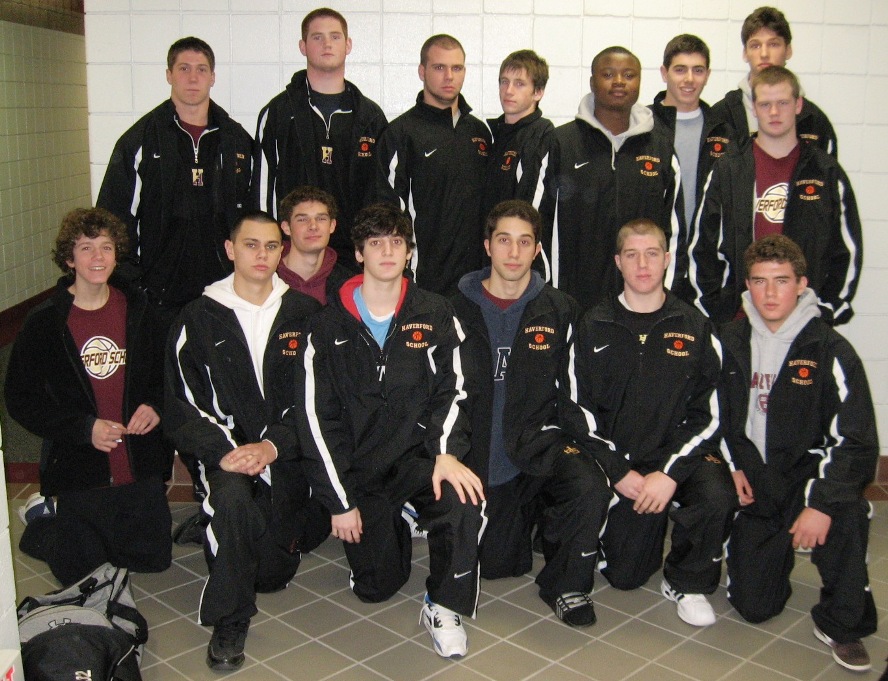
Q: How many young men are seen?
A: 15